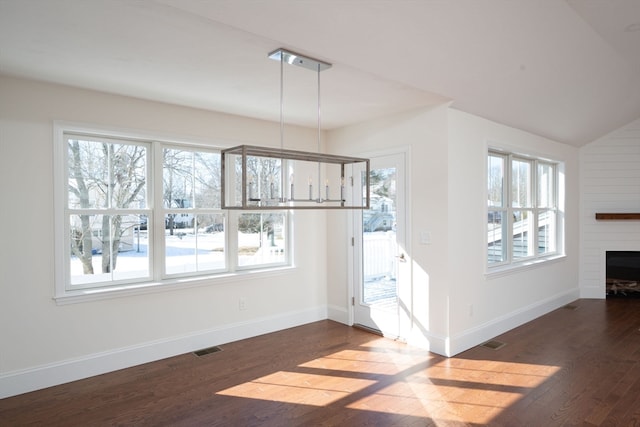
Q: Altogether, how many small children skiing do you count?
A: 0